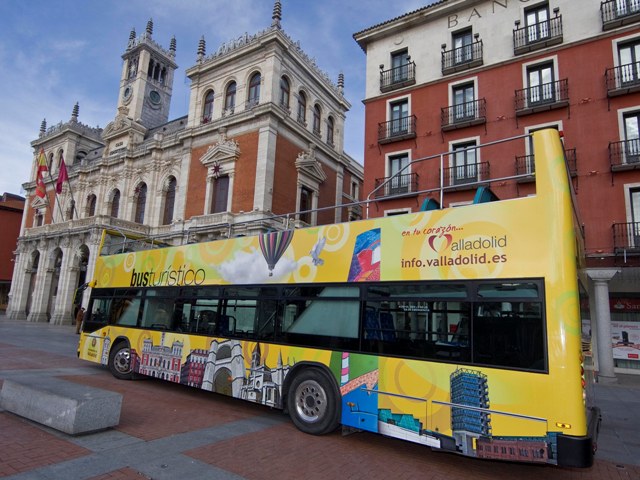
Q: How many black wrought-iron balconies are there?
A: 13